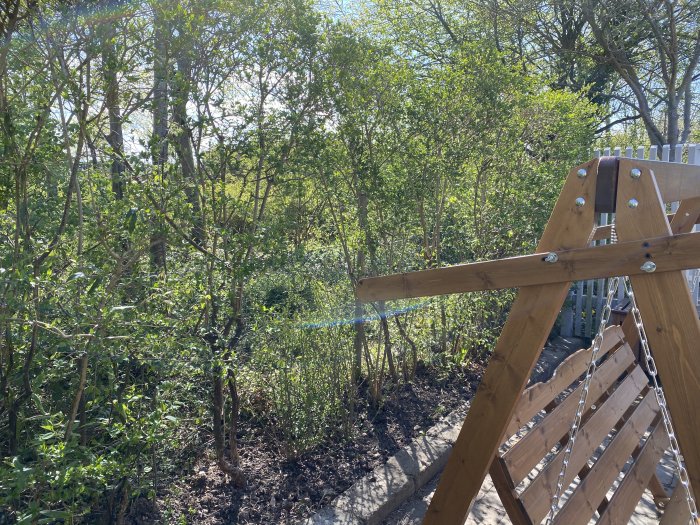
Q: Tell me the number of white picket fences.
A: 1